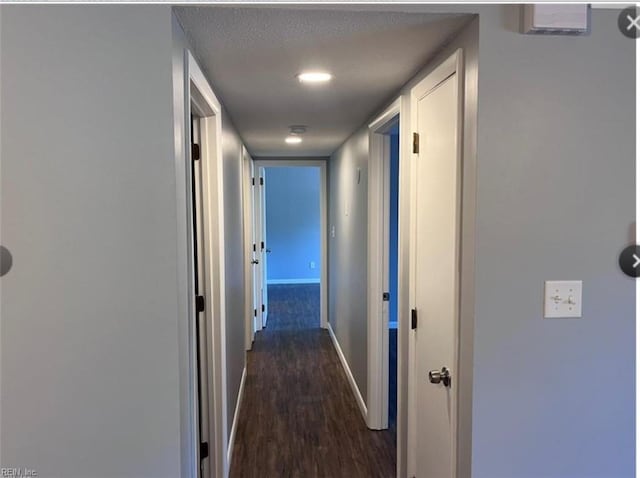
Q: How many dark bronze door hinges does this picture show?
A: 11